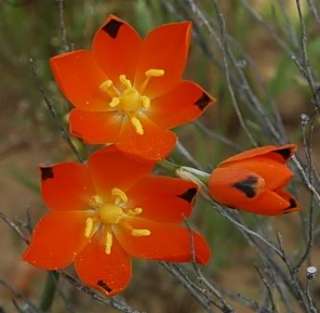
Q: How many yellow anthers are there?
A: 12